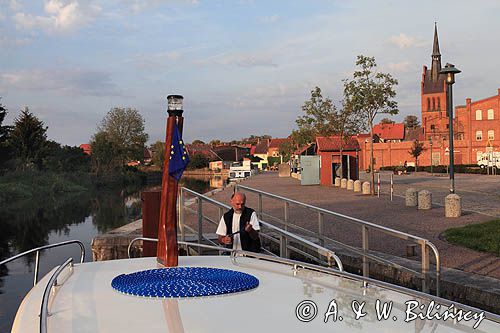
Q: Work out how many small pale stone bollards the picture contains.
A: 8